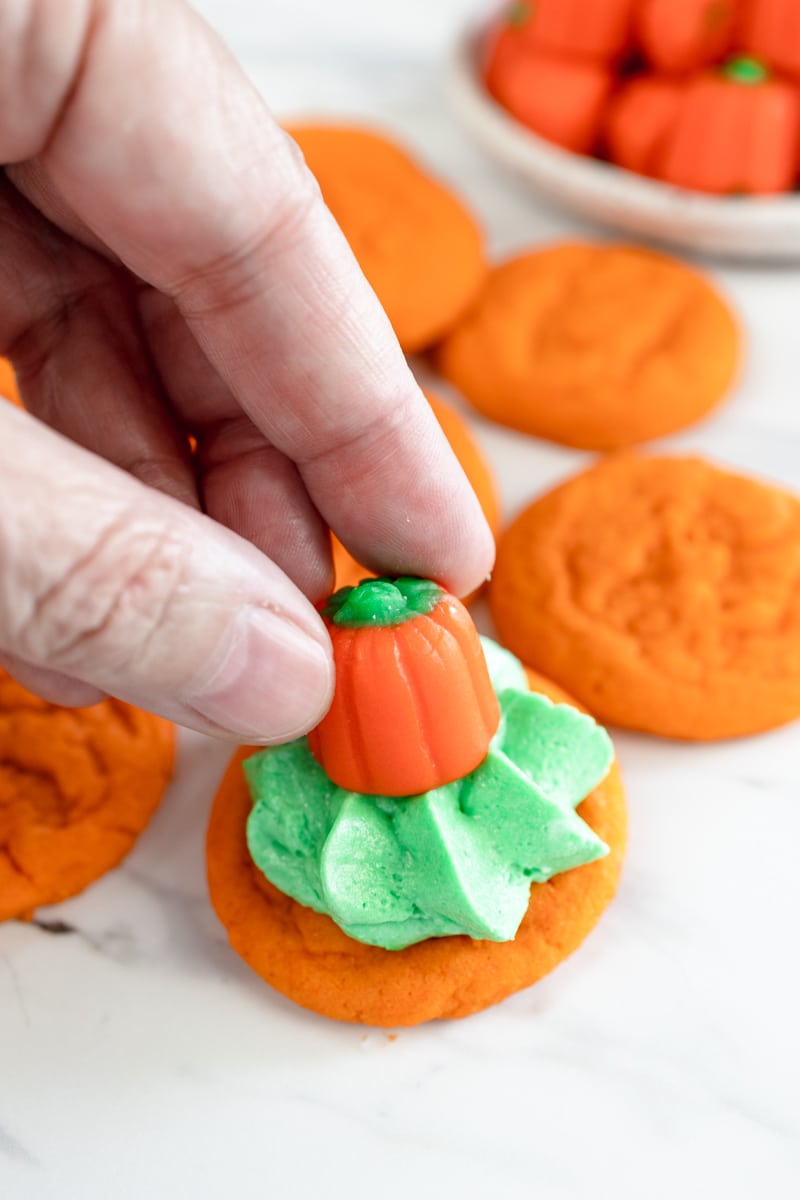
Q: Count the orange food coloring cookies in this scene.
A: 7